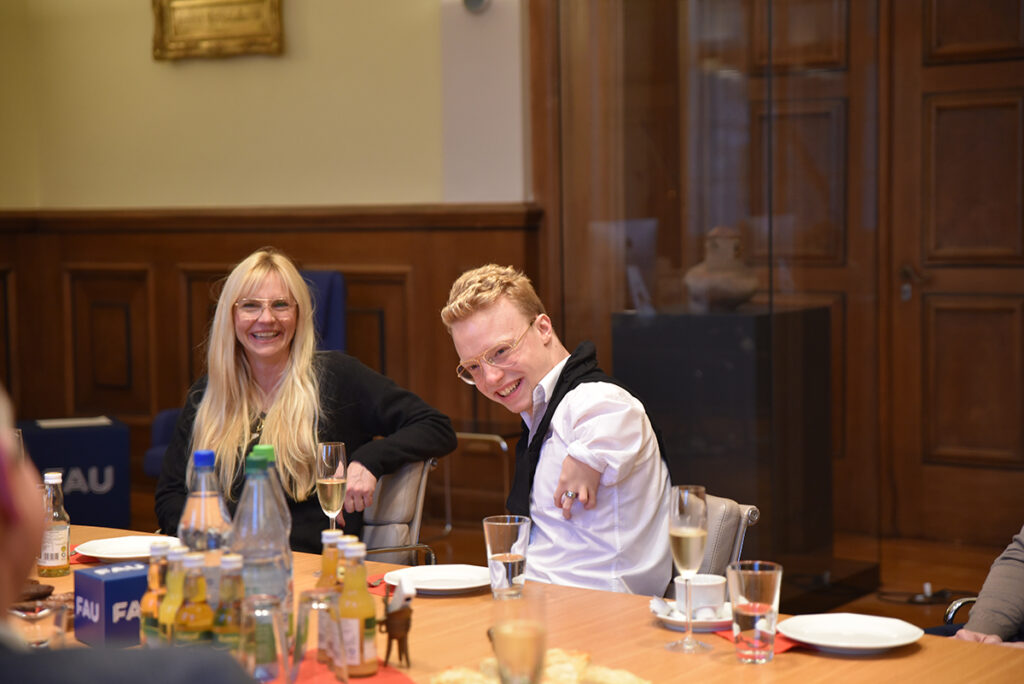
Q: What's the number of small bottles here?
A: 8